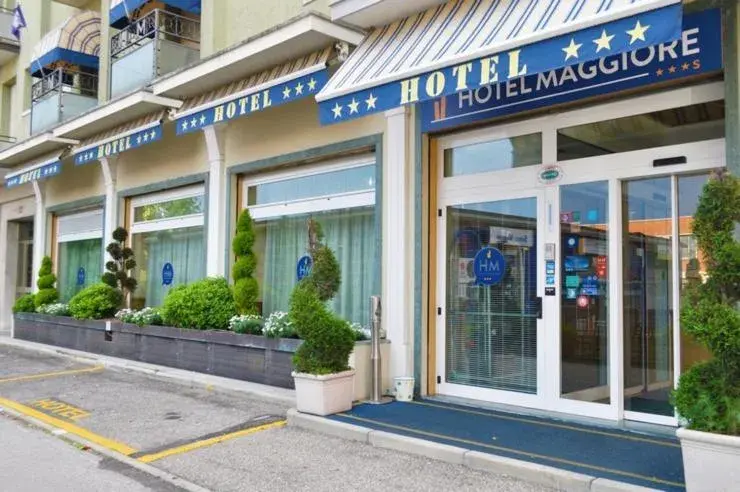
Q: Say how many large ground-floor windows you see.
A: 3